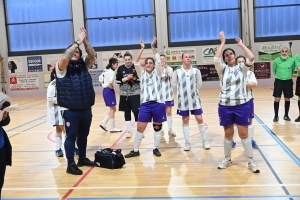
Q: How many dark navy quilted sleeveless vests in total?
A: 1